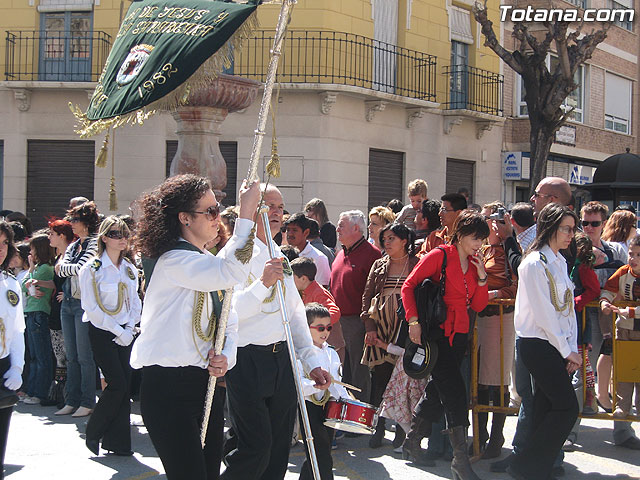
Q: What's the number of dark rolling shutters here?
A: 4